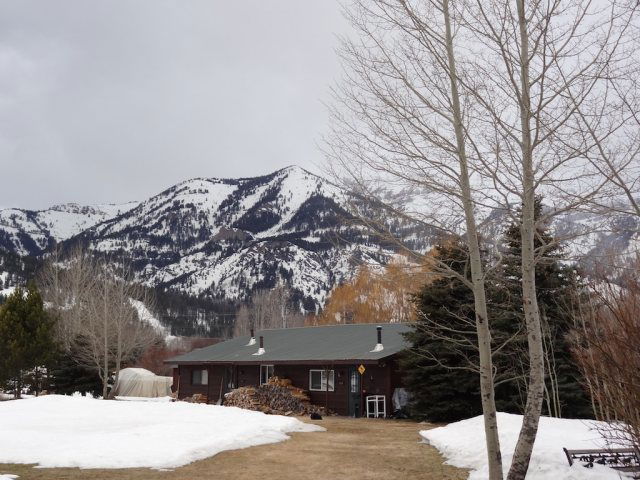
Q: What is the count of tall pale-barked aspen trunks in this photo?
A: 2